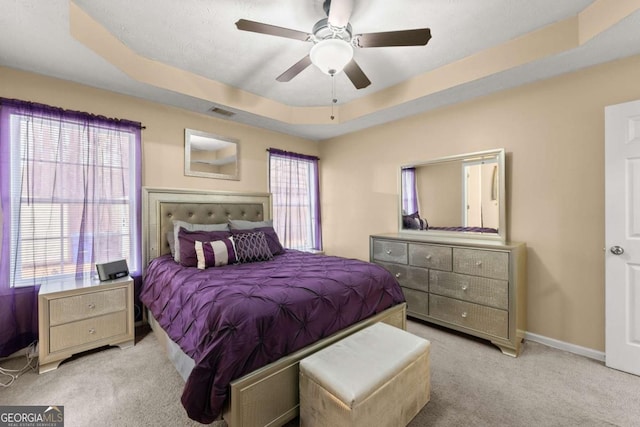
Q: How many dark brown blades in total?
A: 4